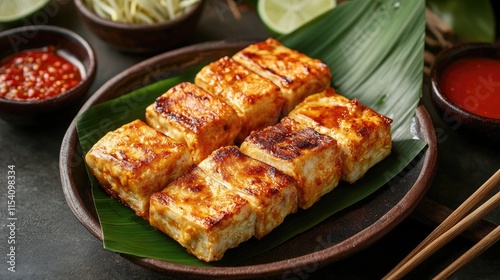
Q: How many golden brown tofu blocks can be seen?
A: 8